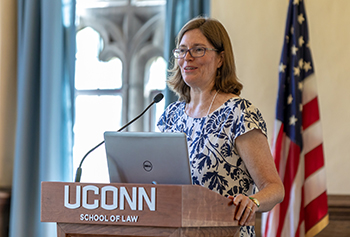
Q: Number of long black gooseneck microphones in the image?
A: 1